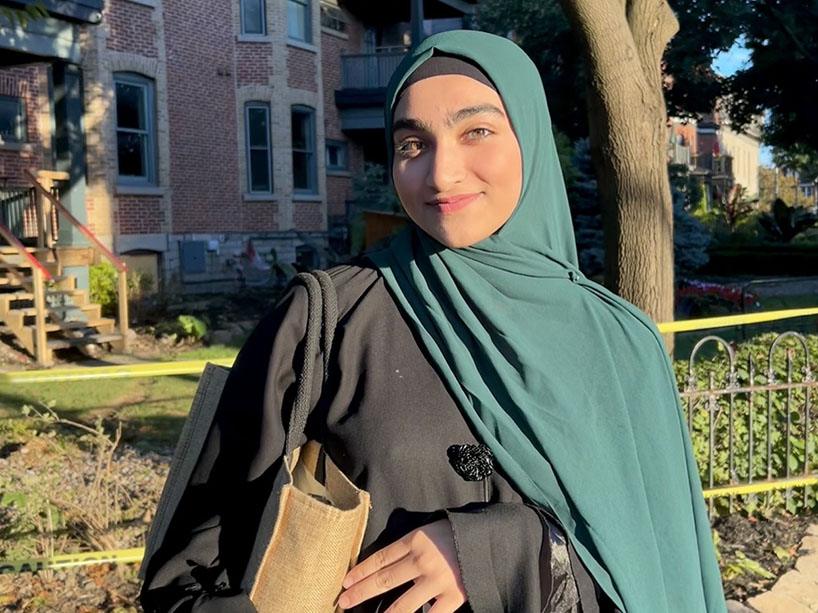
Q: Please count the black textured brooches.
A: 1